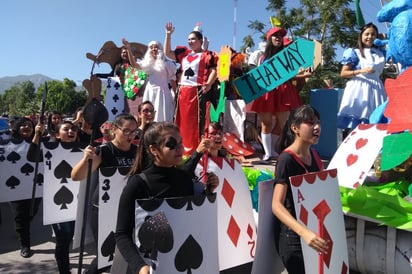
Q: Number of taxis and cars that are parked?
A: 0